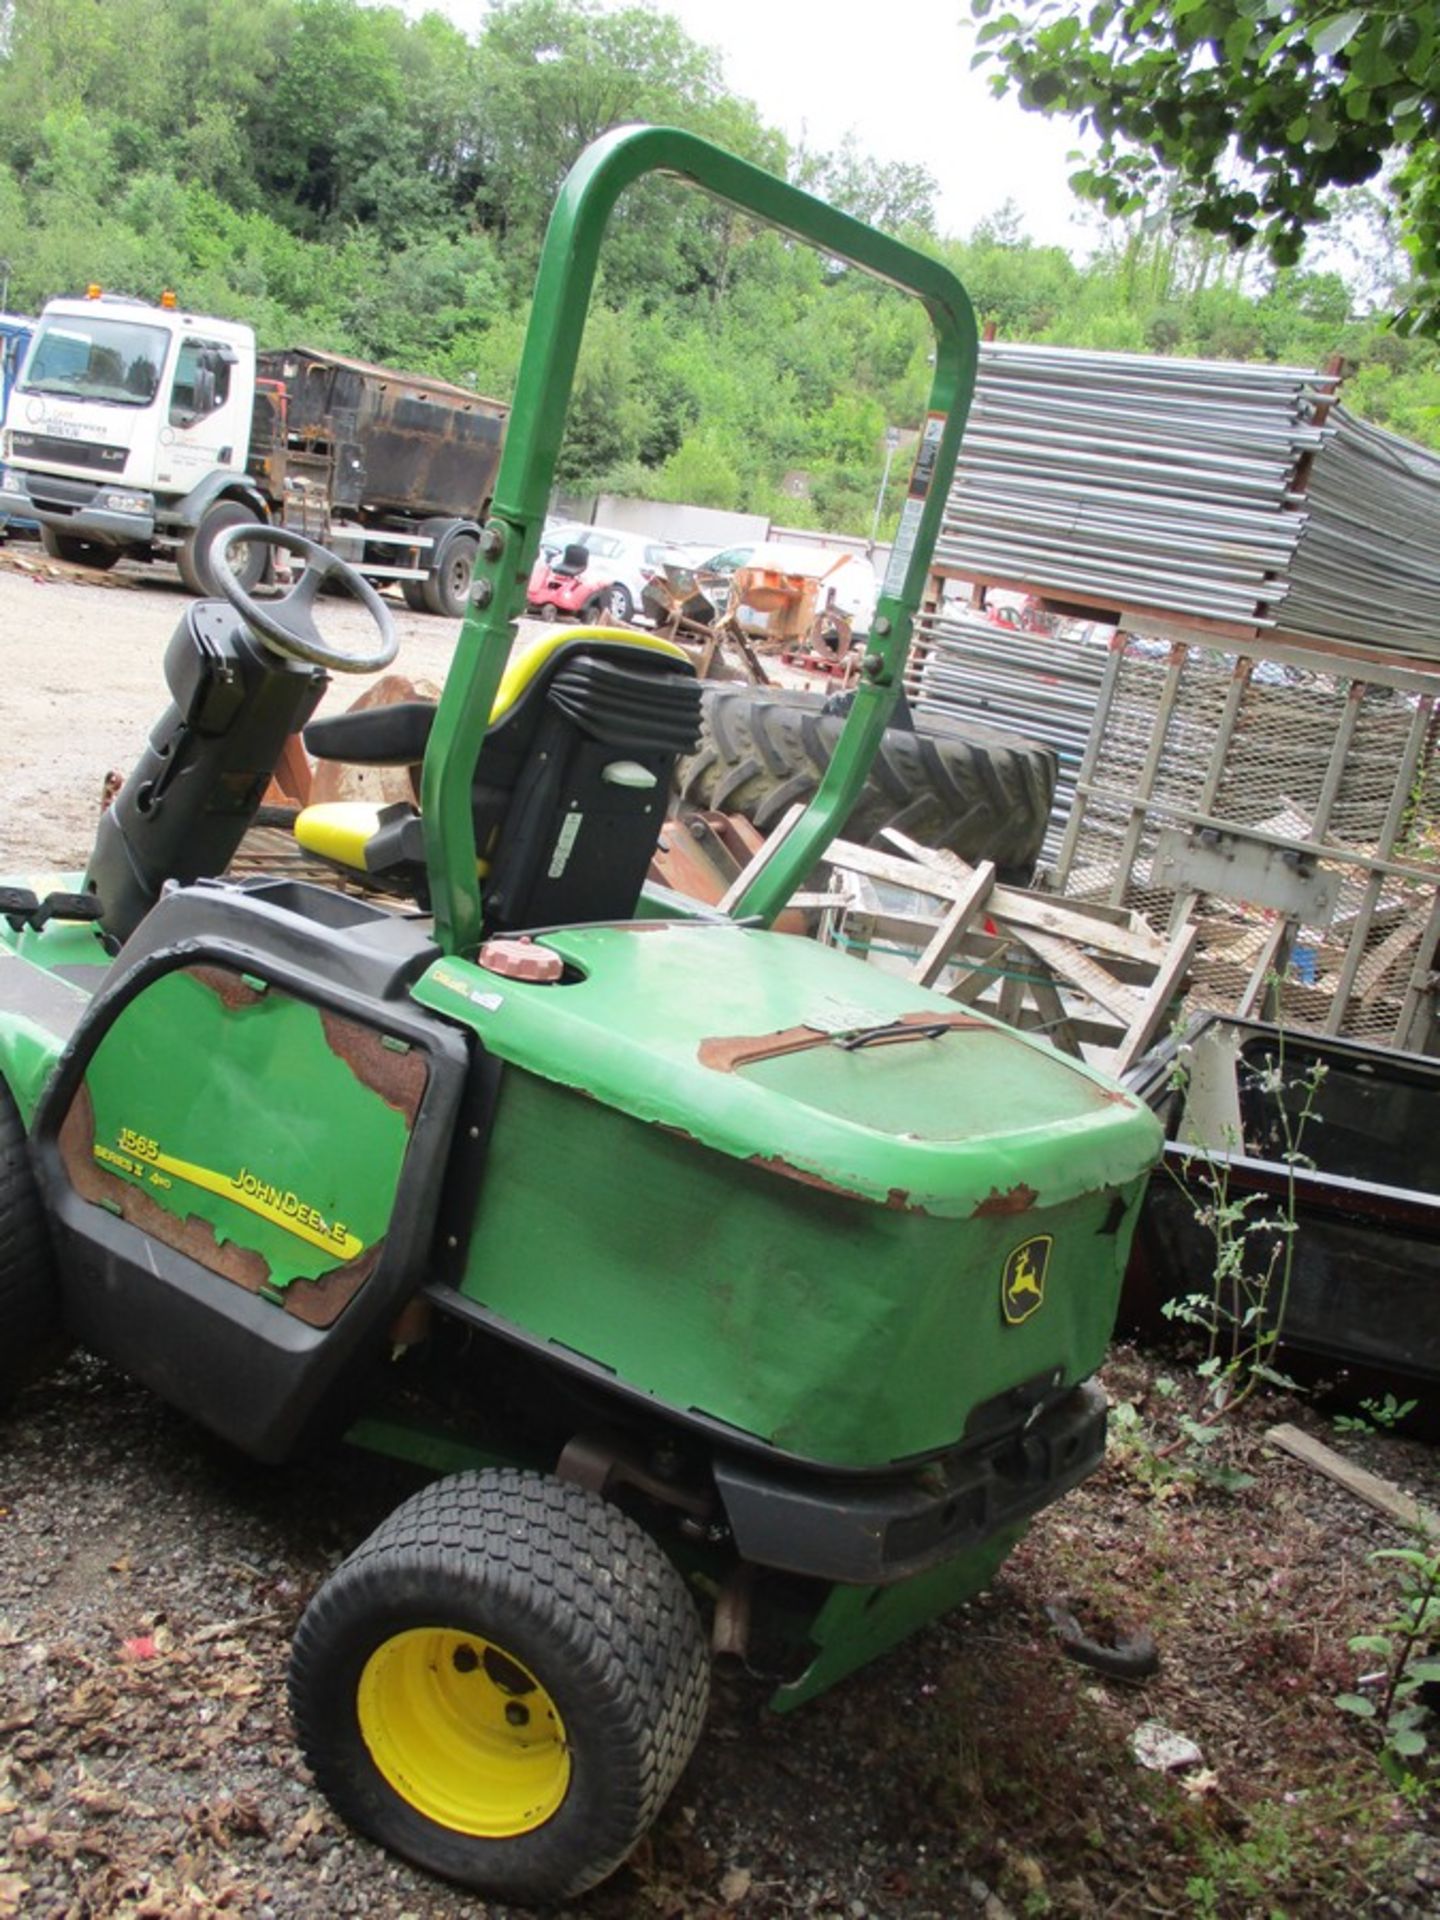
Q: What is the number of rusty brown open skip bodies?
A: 1